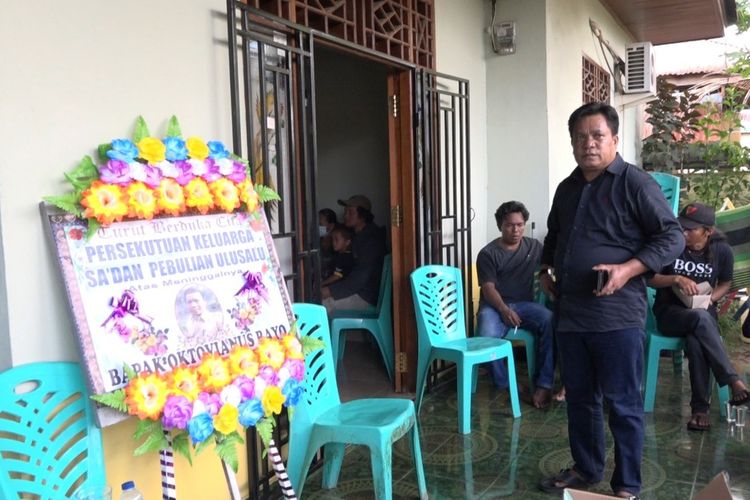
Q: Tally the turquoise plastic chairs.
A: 7